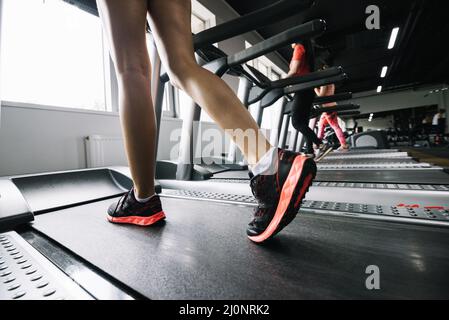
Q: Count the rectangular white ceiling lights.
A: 3